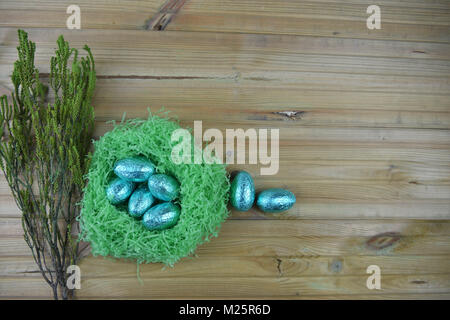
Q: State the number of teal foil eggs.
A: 7